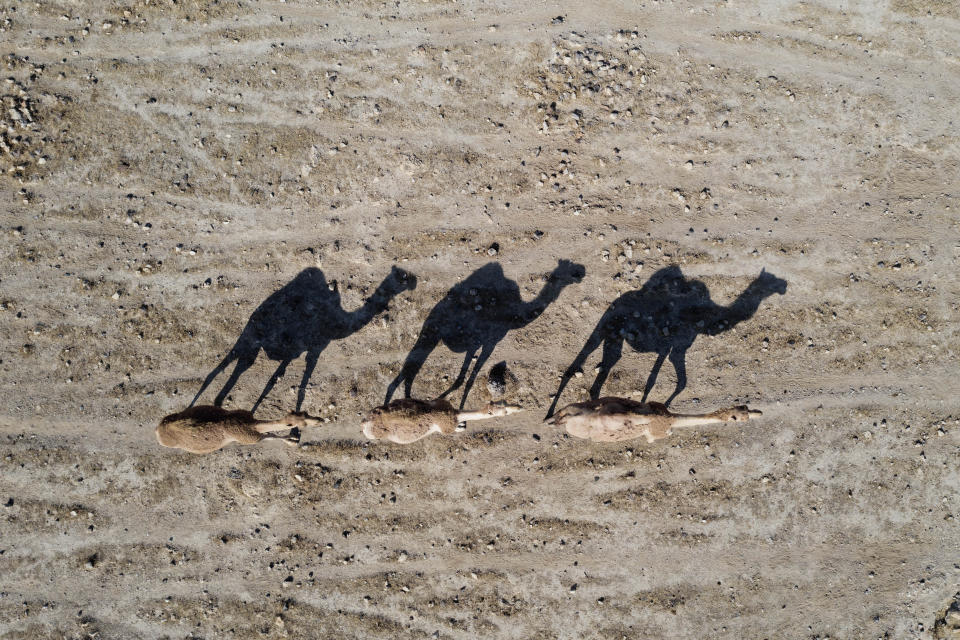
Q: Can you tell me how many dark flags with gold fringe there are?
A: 0